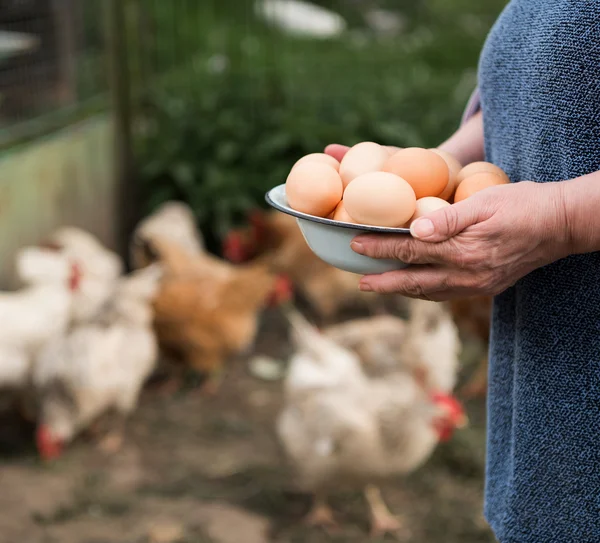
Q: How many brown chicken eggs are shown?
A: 10